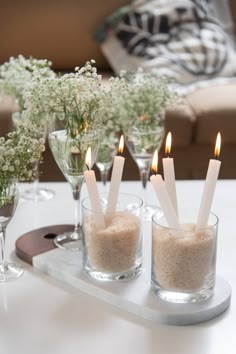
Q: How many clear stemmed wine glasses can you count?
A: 5